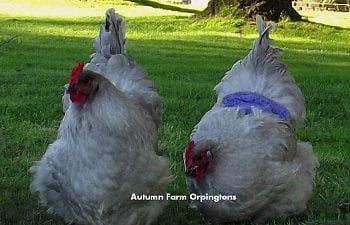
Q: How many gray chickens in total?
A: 2